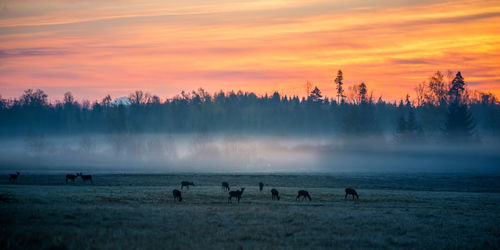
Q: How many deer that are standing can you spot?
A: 11